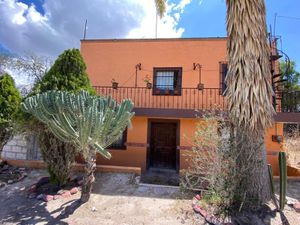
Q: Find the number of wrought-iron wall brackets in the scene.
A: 2